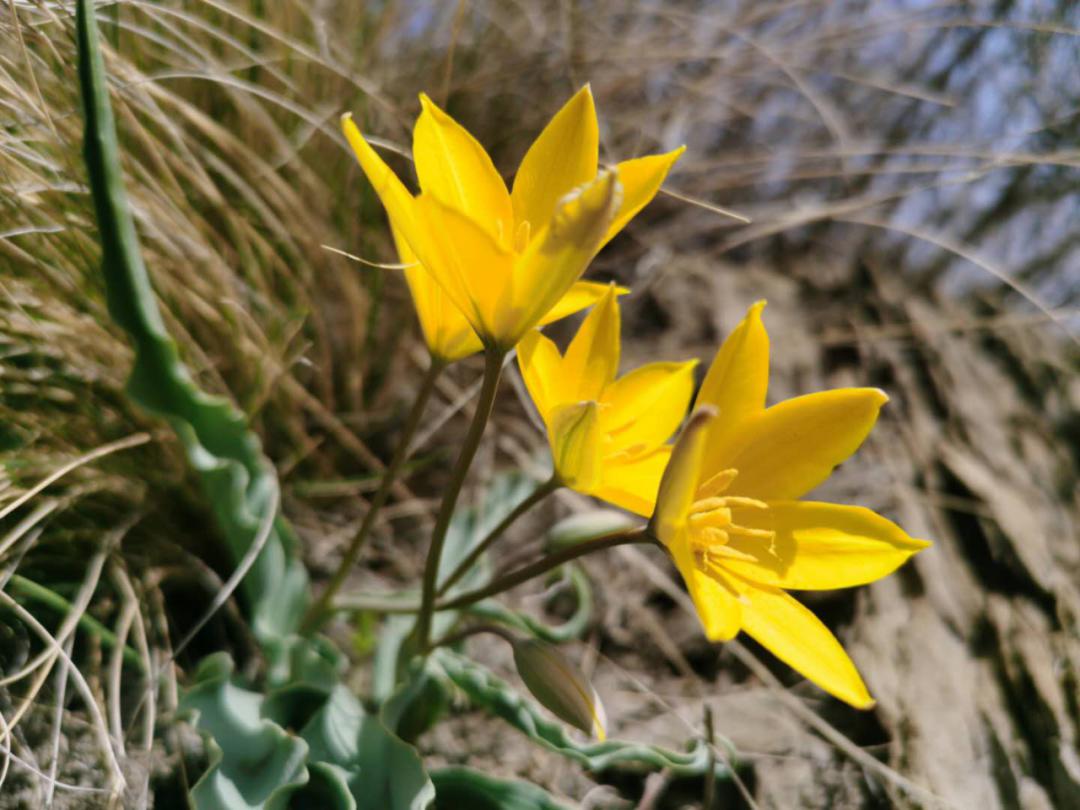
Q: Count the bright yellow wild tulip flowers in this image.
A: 4